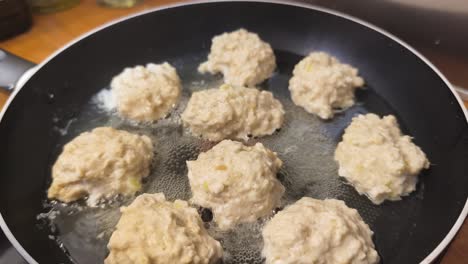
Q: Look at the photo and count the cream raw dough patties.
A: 9